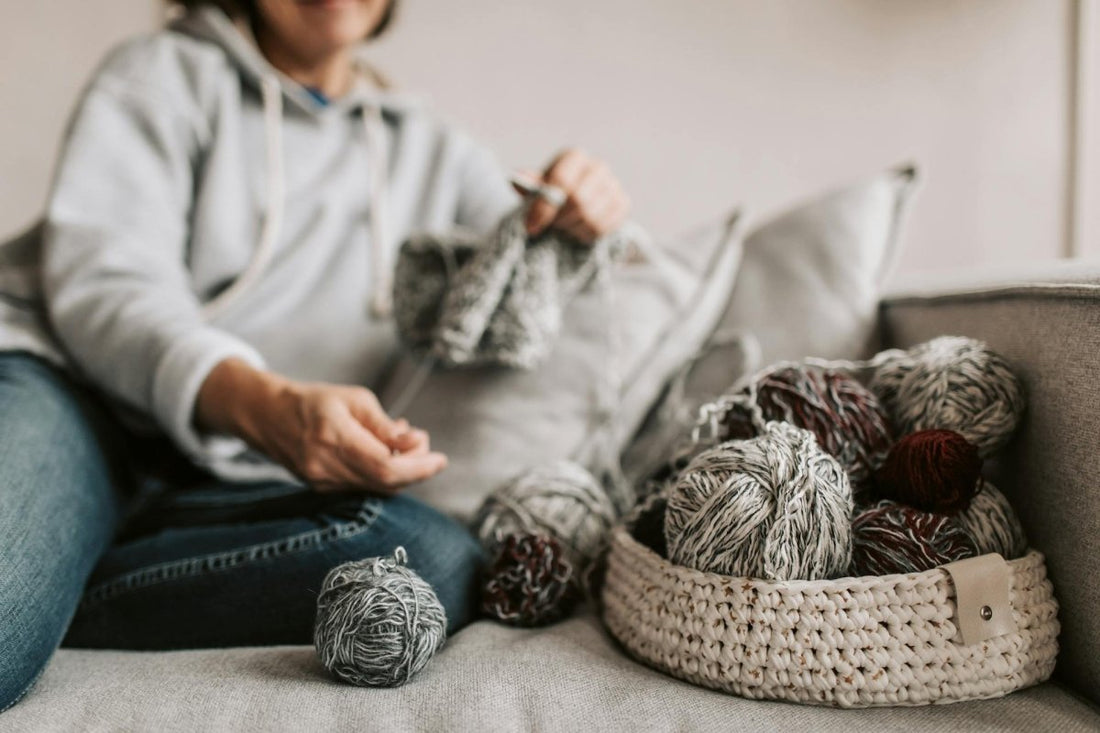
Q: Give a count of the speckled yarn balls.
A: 8